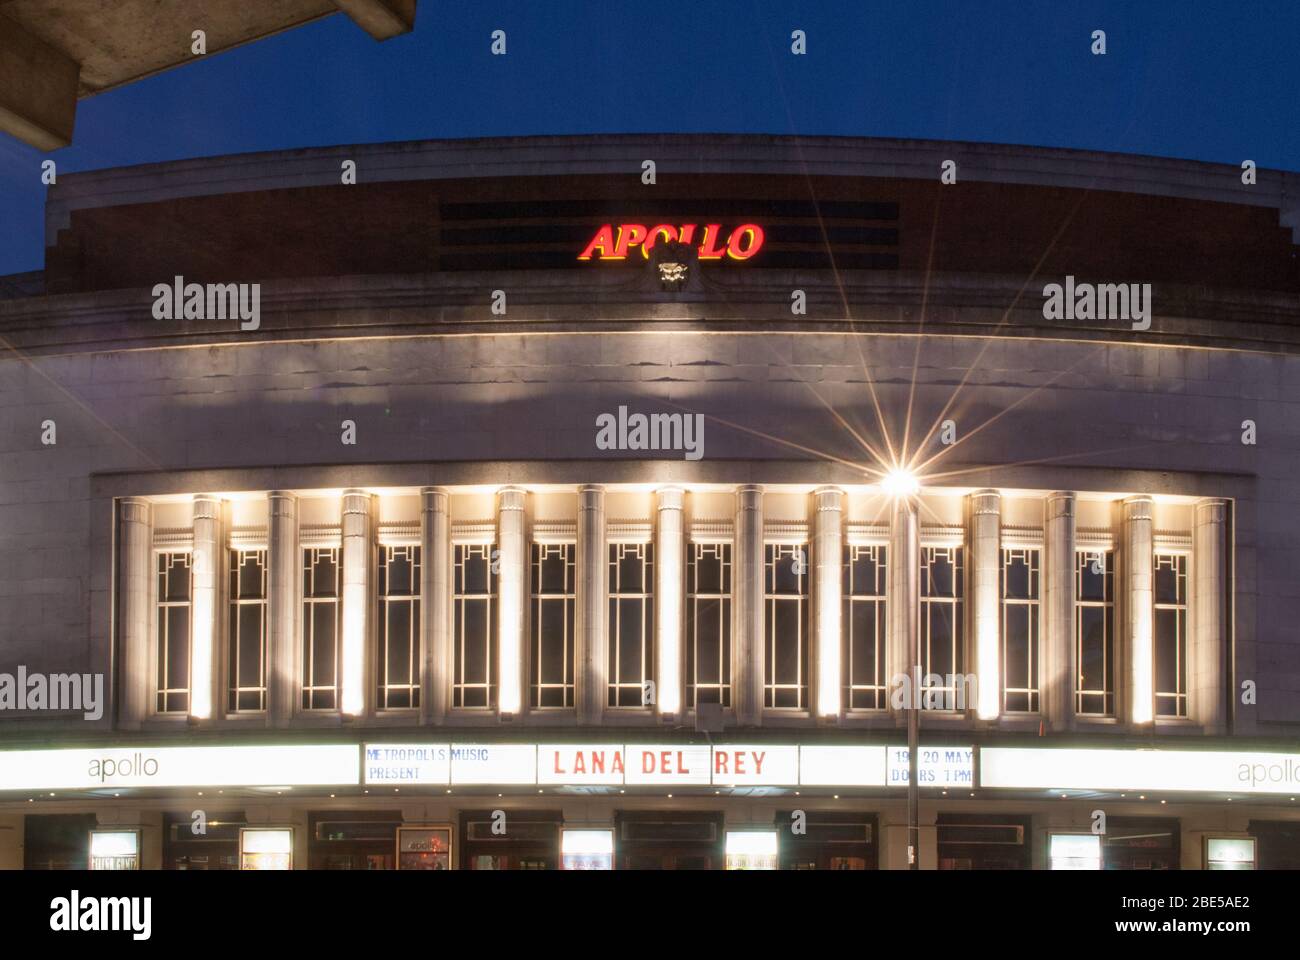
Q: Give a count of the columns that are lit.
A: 7